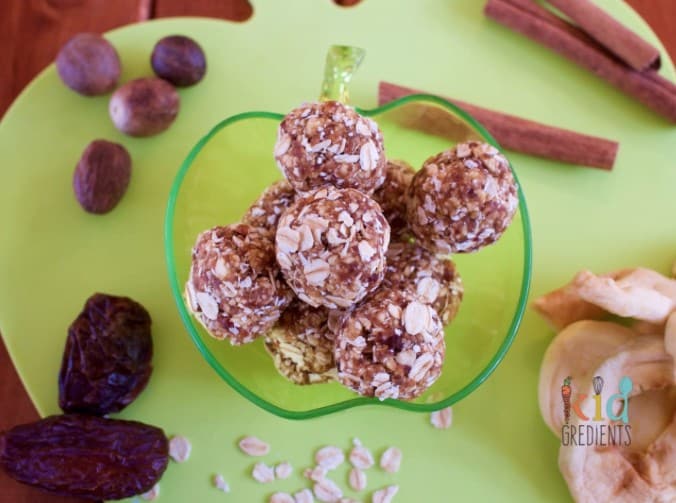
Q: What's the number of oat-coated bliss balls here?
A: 9